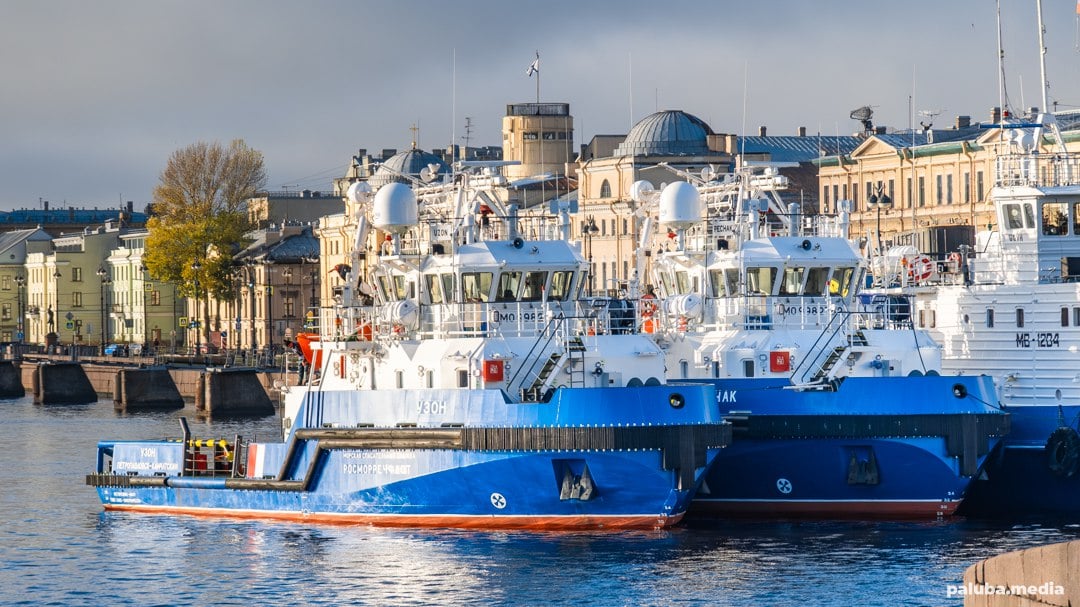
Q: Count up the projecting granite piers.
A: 4